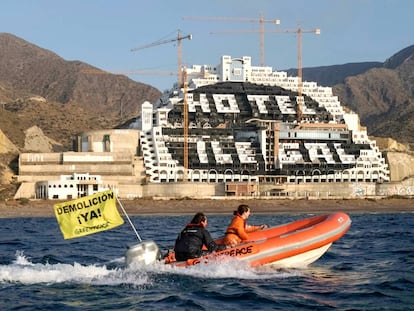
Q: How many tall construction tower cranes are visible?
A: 4